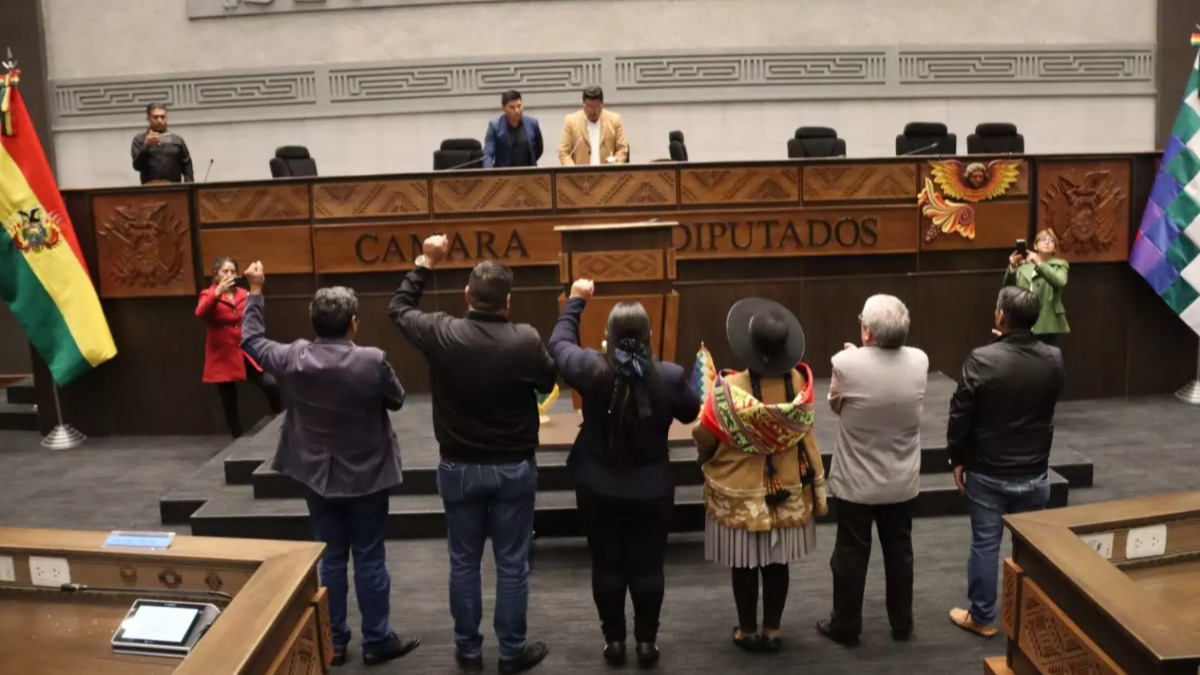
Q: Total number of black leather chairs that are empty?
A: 6